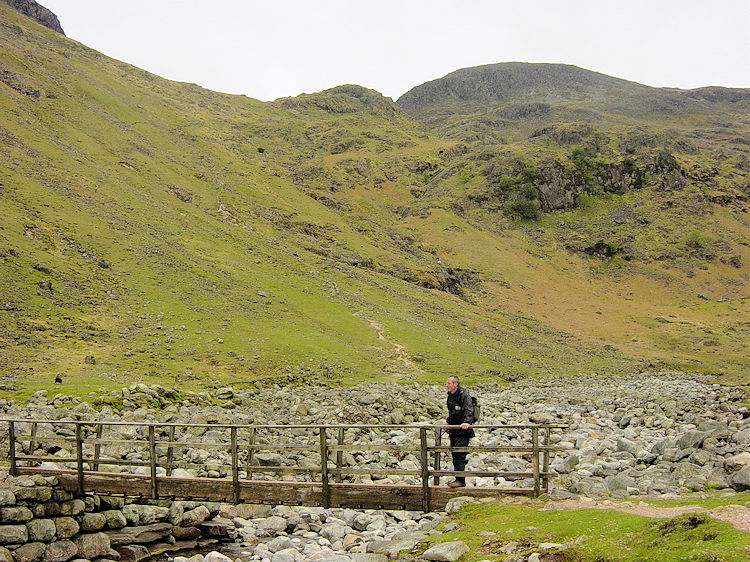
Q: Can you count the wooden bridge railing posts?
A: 14